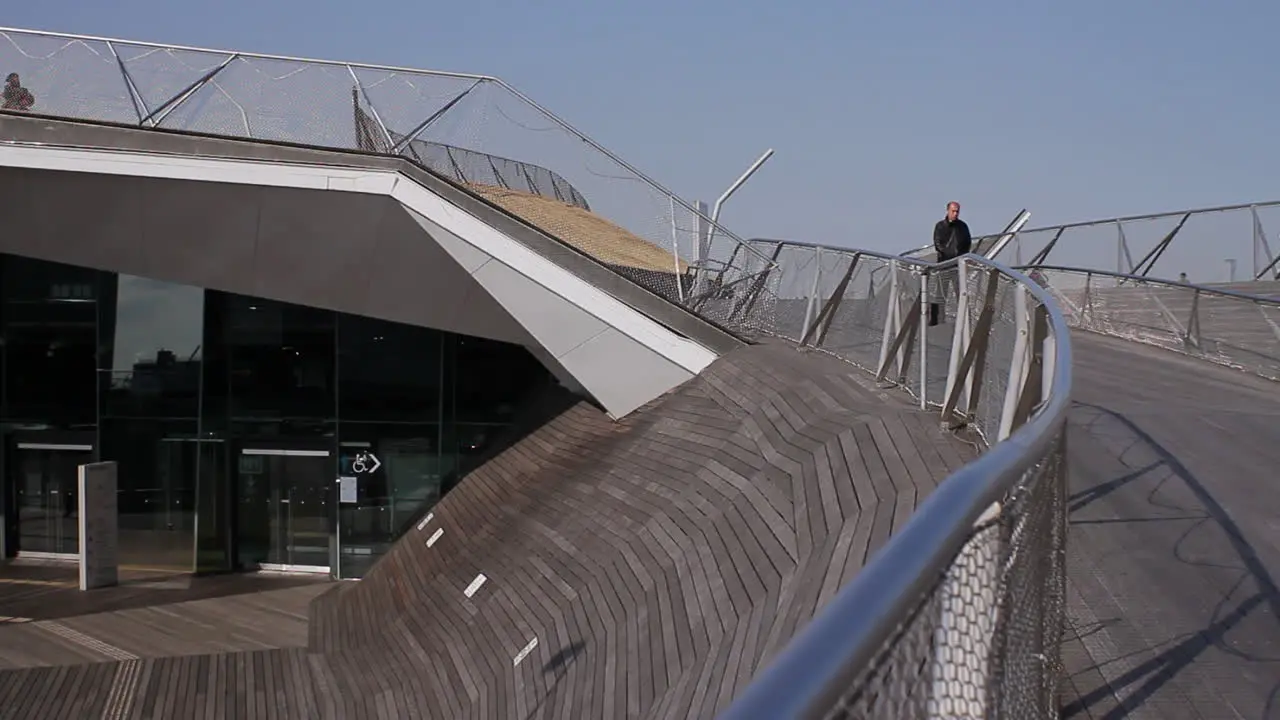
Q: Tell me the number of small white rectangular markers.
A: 4